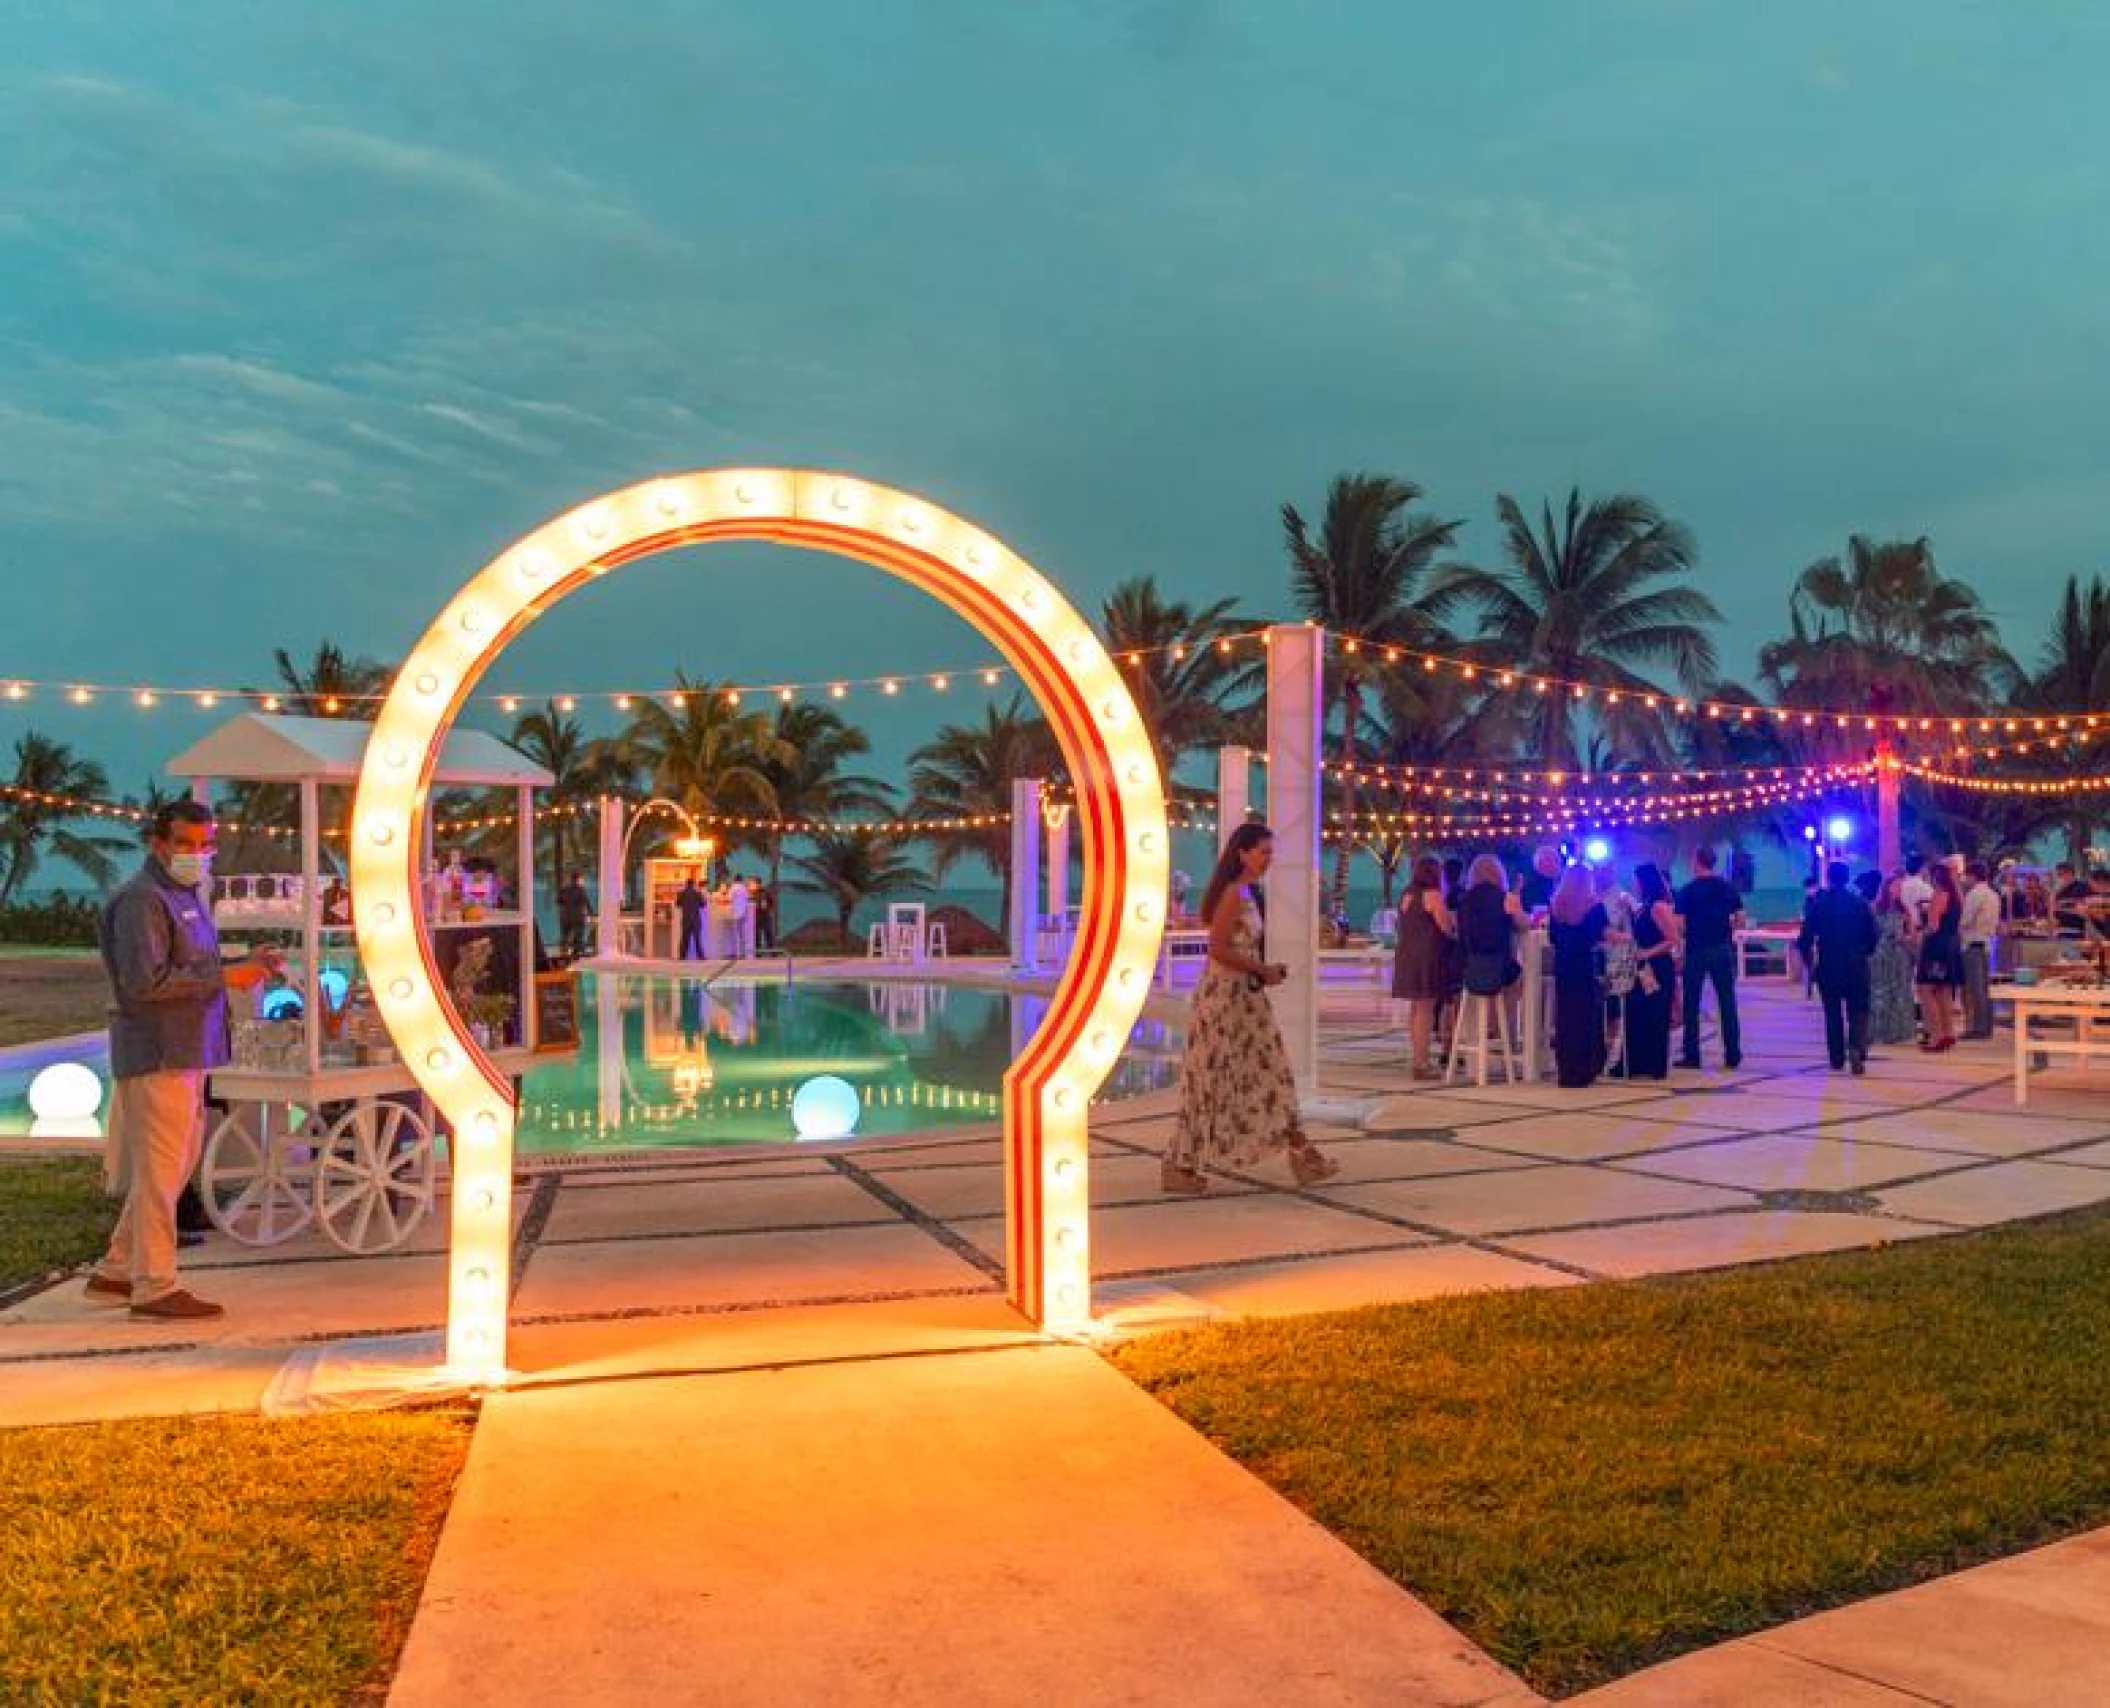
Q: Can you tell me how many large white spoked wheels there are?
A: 2